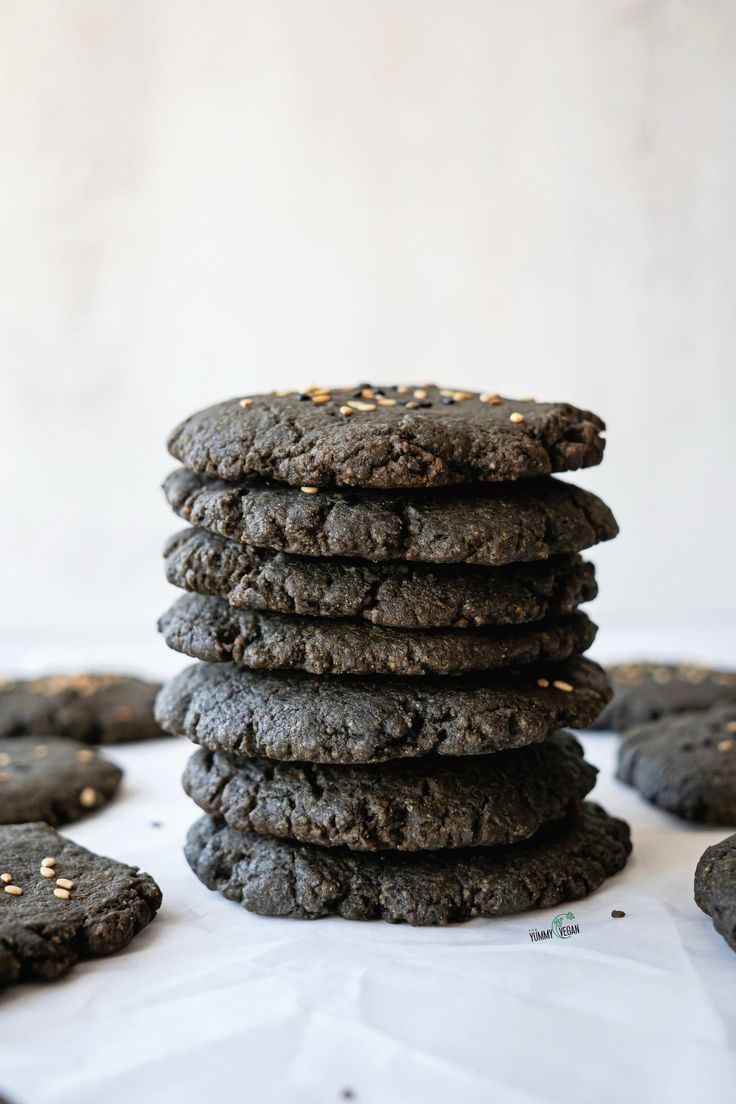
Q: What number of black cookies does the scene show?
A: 13